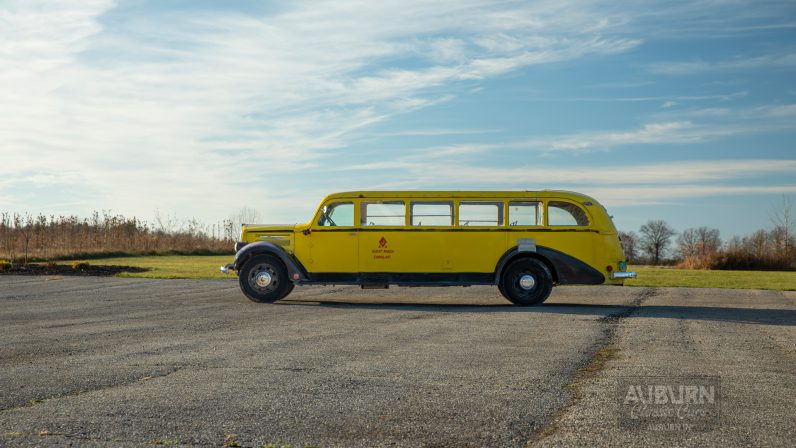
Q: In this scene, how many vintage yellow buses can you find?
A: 1